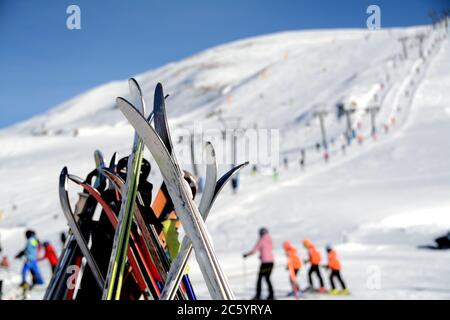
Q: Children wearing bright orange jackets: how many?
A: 3